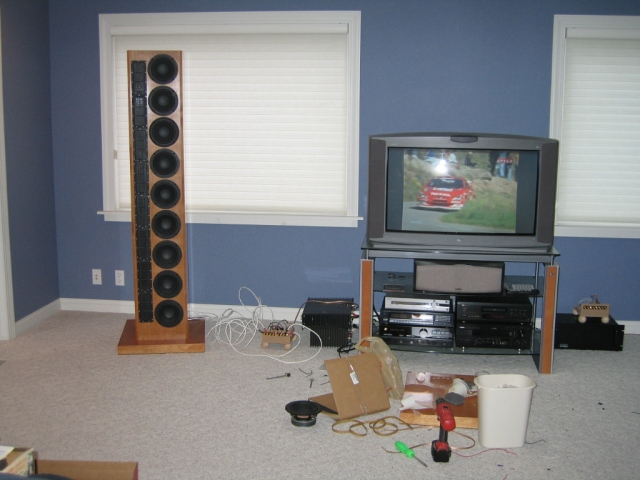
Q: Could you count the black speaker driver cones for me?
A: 10